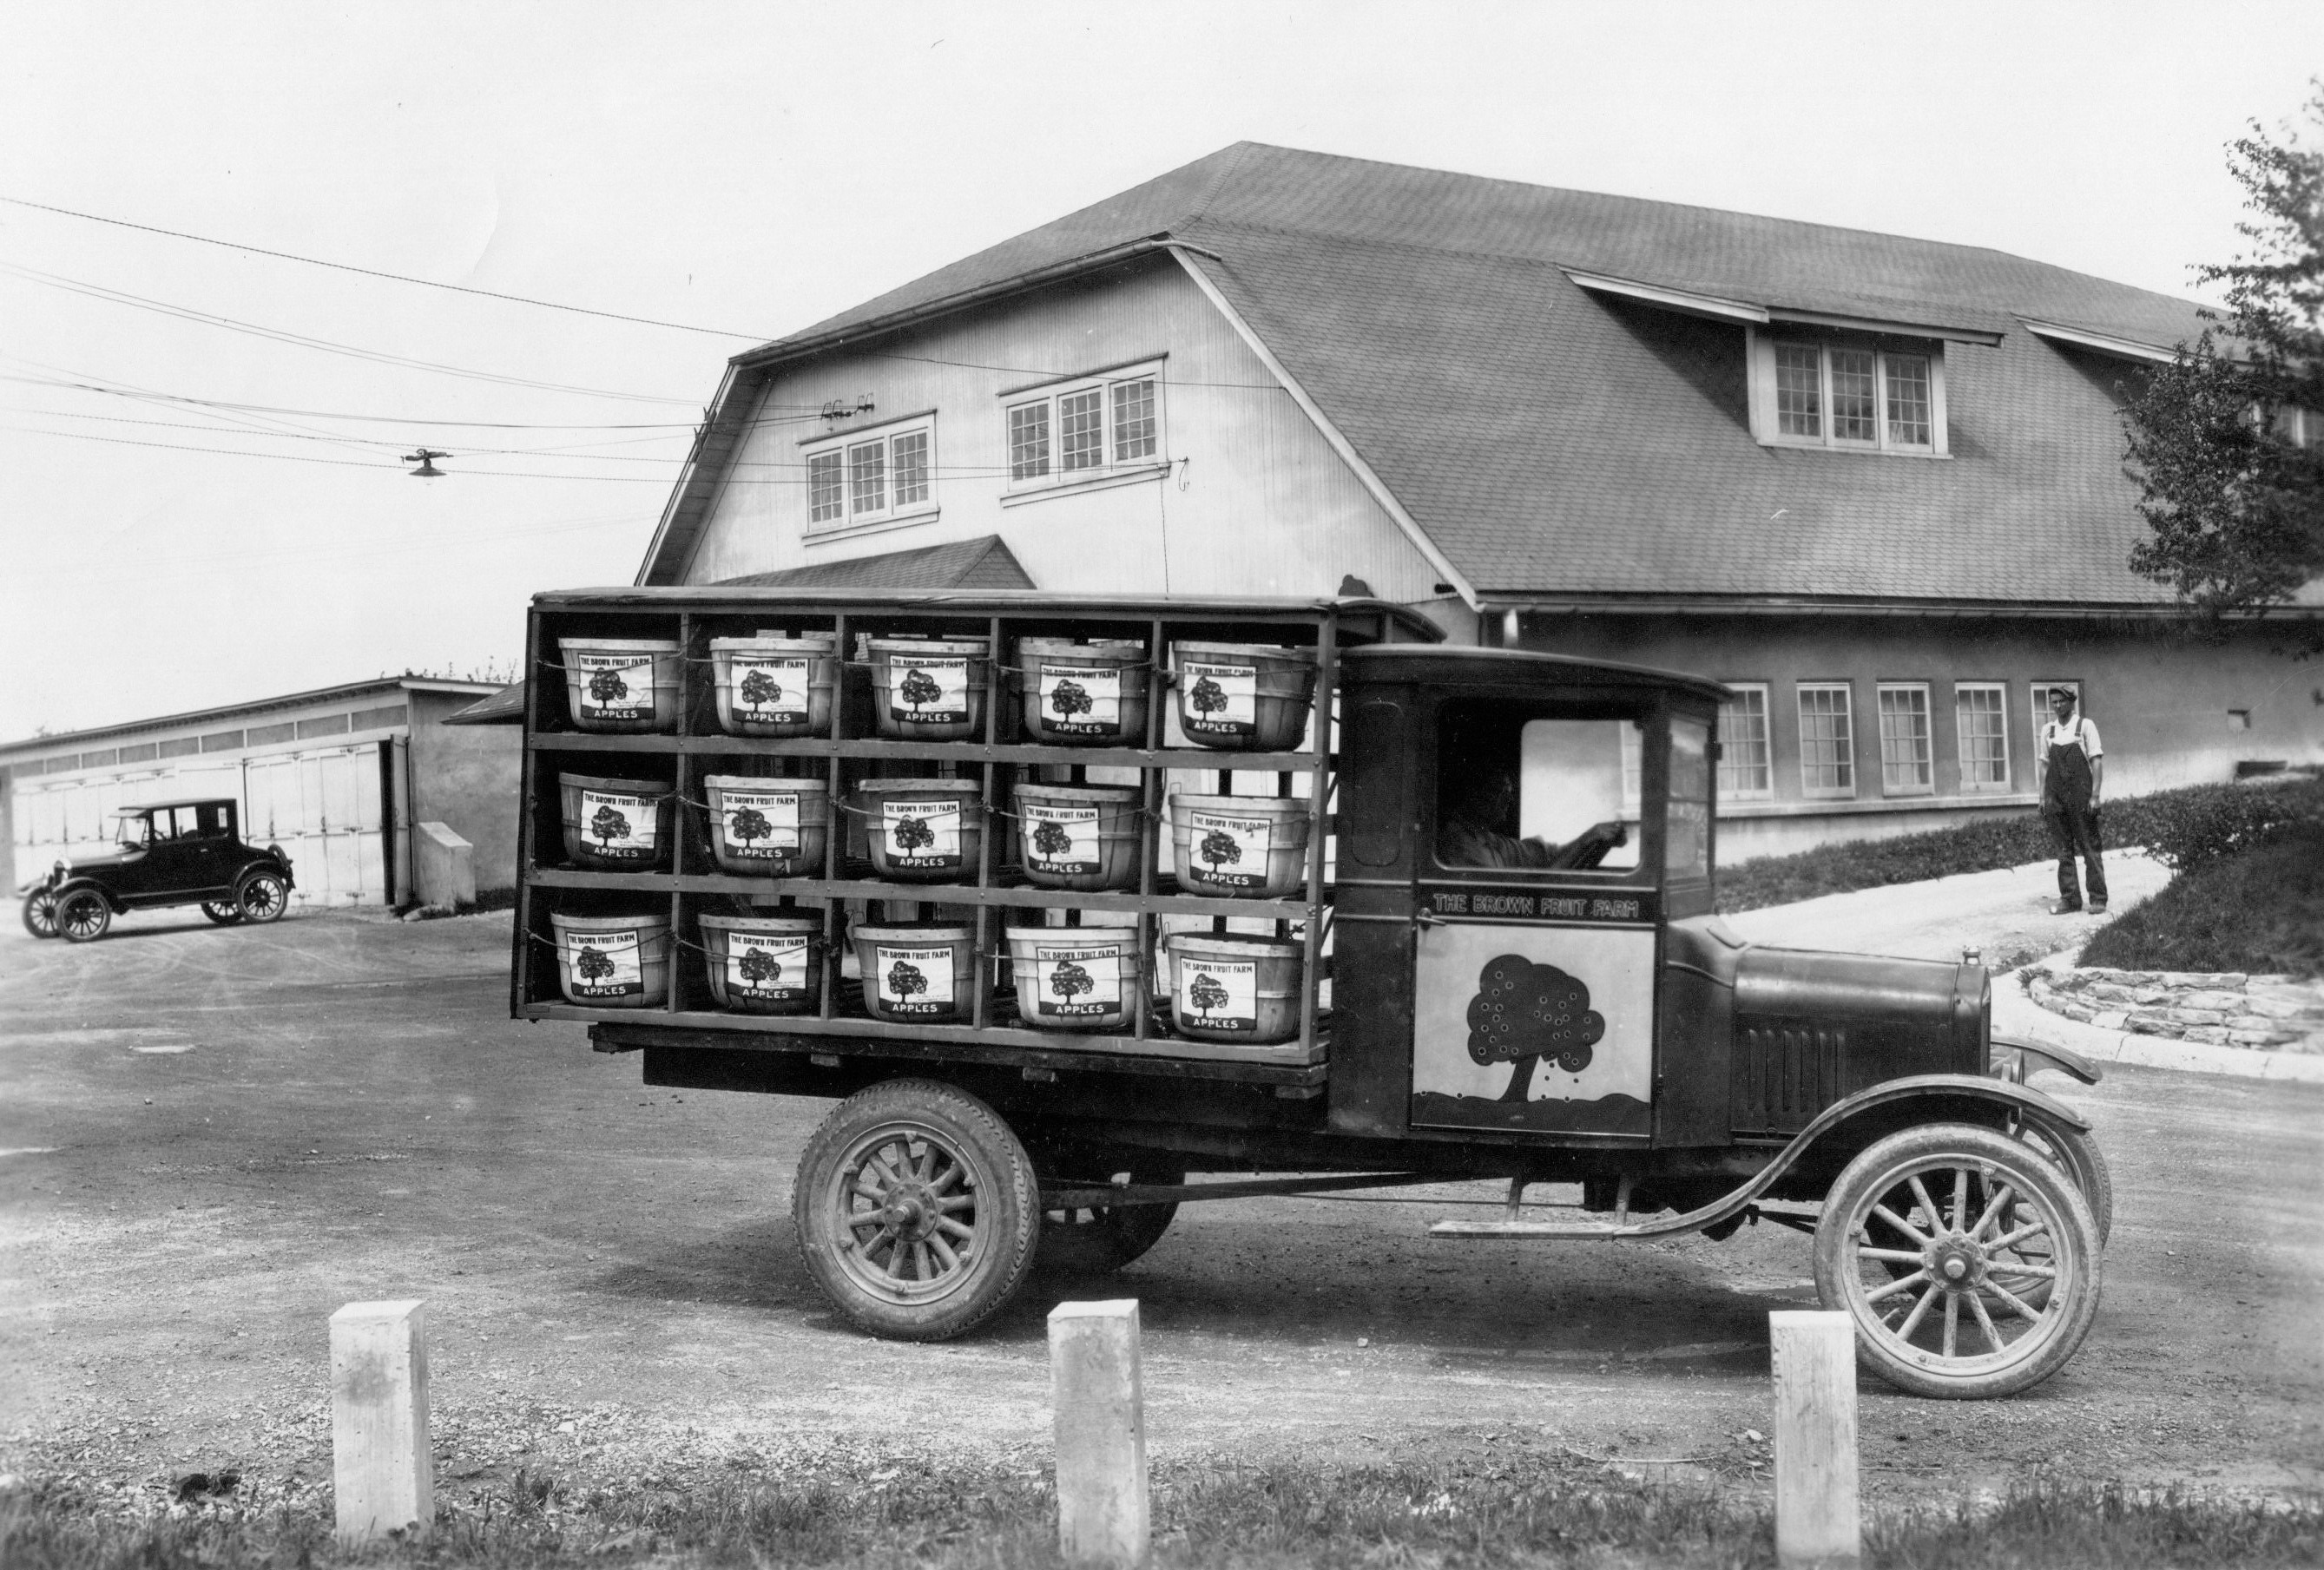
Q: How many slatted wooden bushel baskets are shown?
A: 15